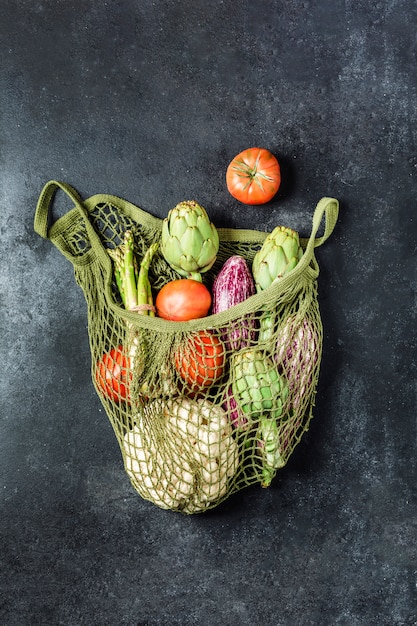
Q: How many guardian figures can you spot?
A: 0